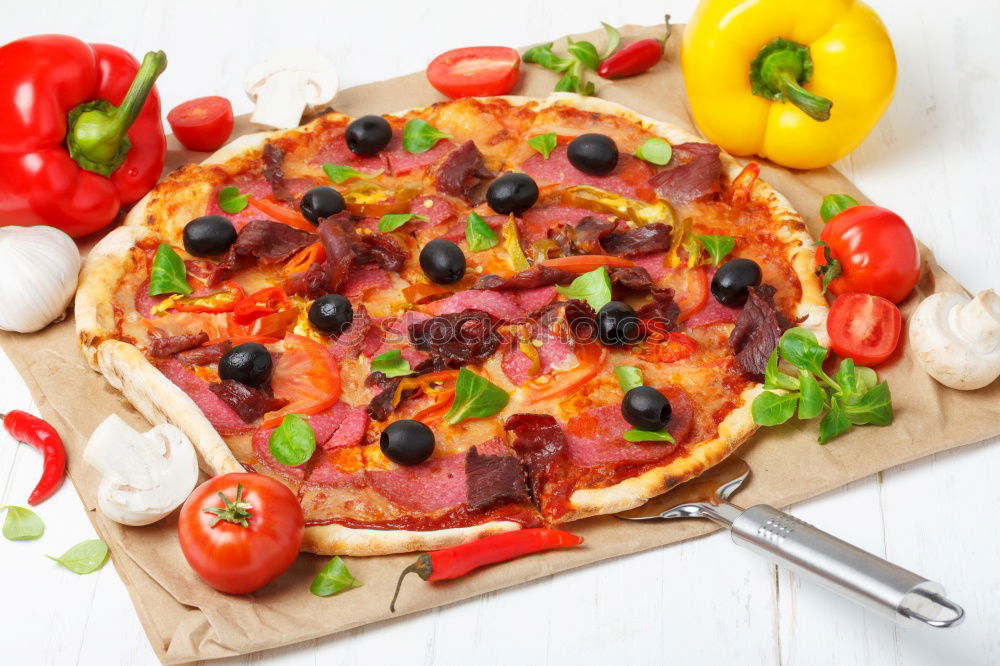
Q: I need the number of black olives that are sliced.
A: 0